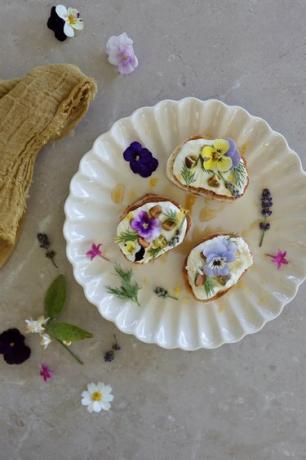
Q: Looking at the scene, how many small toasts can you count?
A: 3